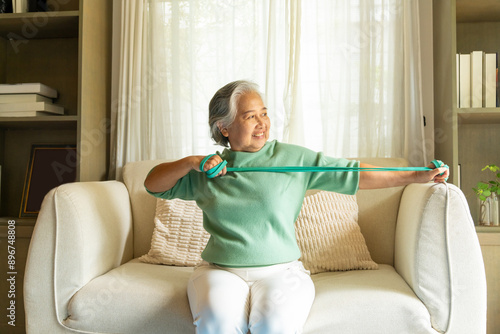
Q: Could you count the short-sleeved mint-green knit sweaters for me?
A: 1